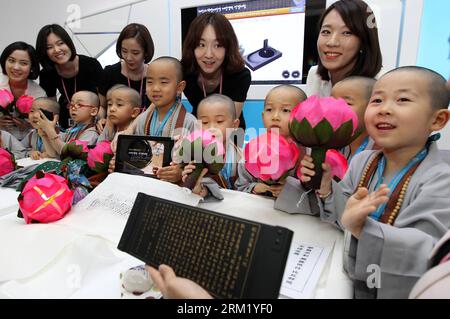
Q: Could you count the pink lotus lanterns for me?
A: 10